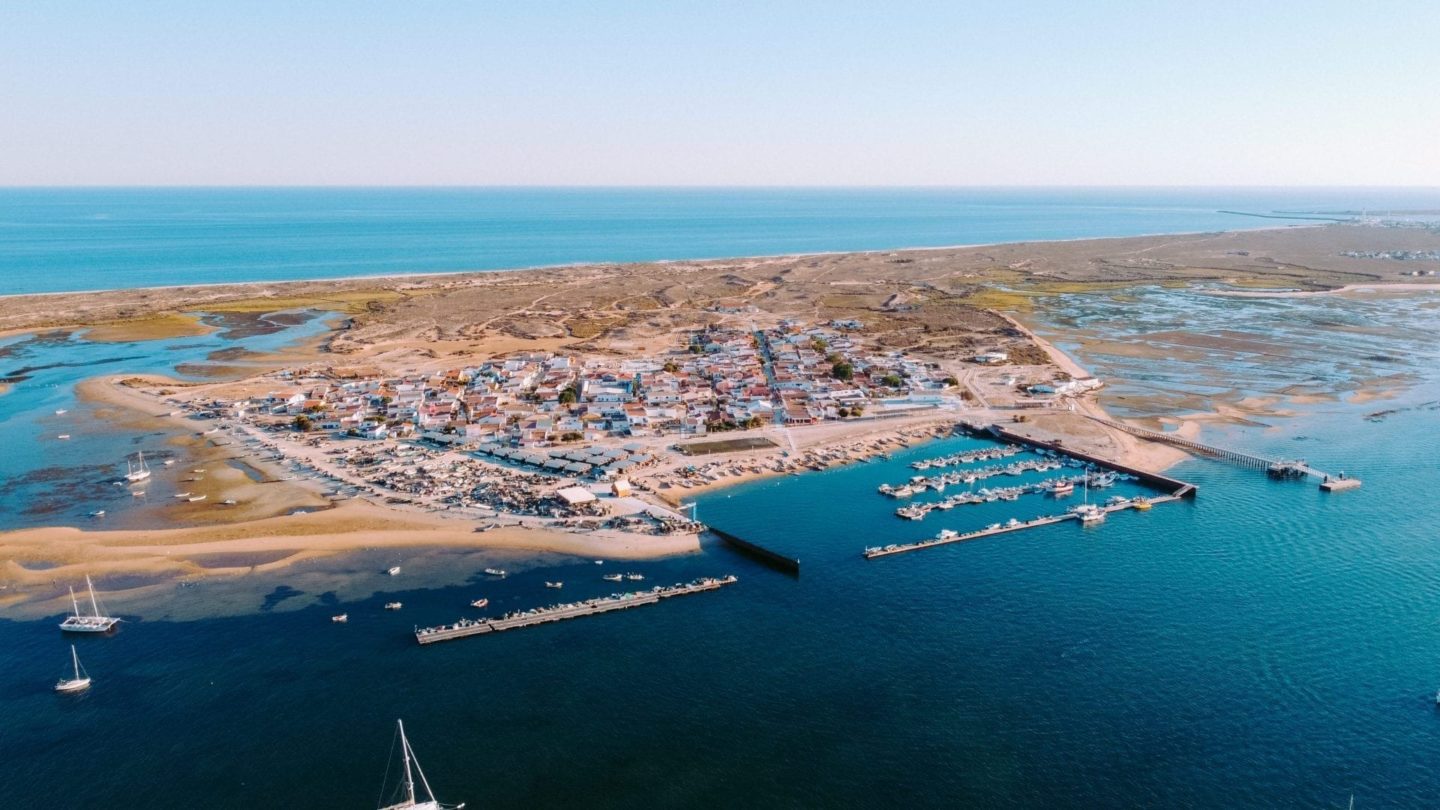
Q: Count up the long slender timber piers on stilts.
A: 1